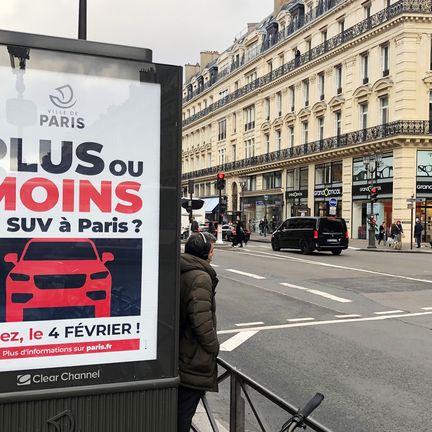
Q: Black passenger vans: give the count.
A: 1